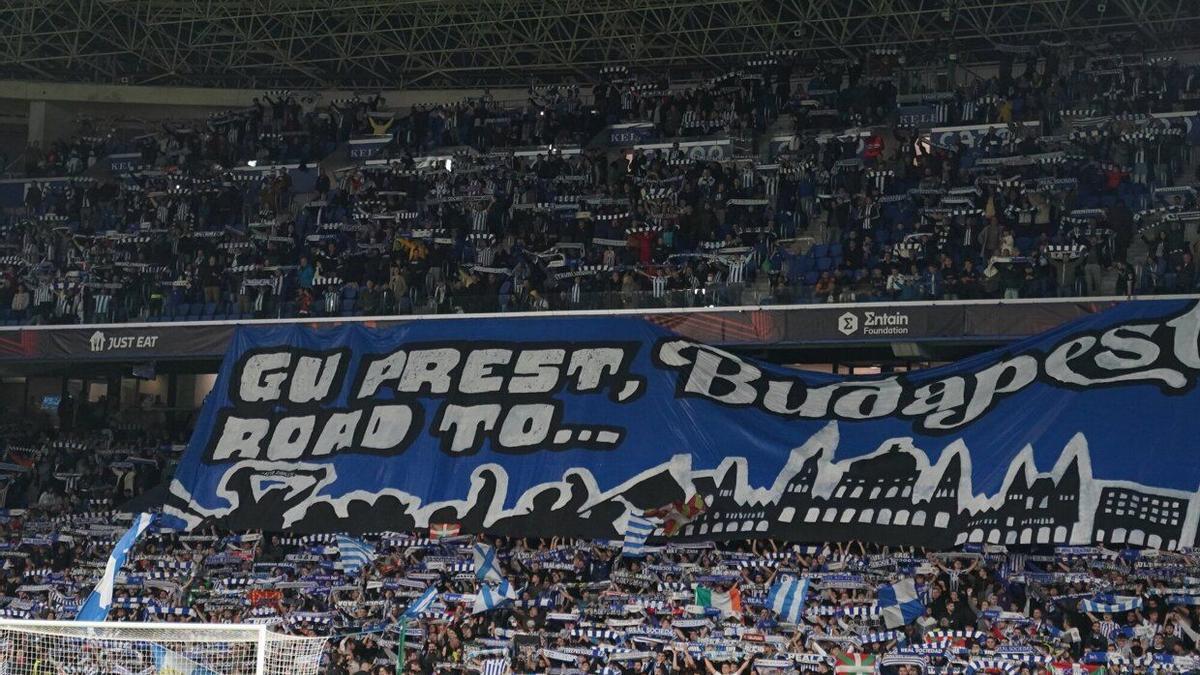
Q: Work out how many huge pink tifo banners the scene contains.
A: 0